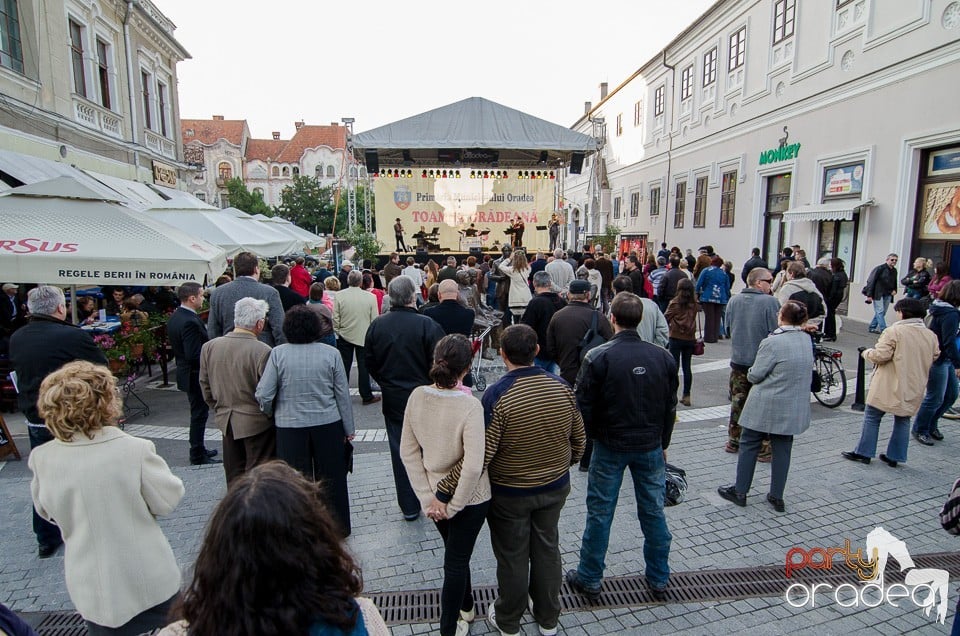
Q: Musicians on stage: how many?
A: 6